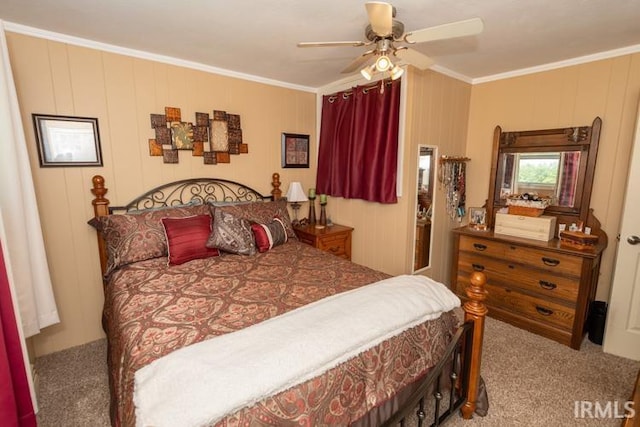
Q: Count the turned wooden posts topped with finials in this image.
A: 3